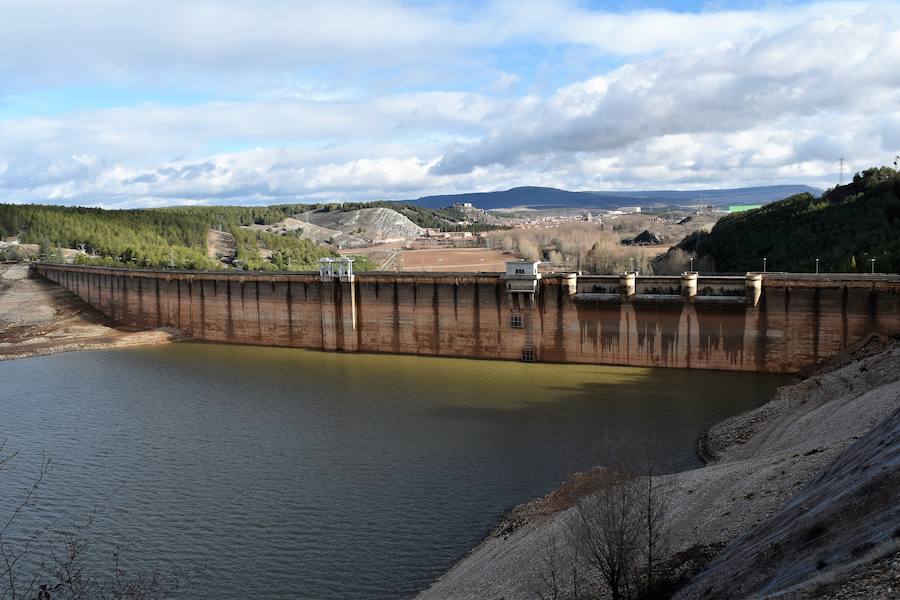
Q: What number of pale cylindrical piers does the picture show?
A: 4